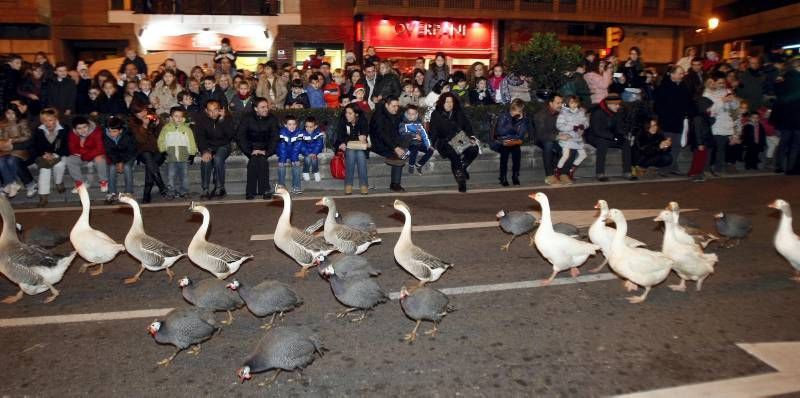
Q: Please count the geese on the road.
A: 13